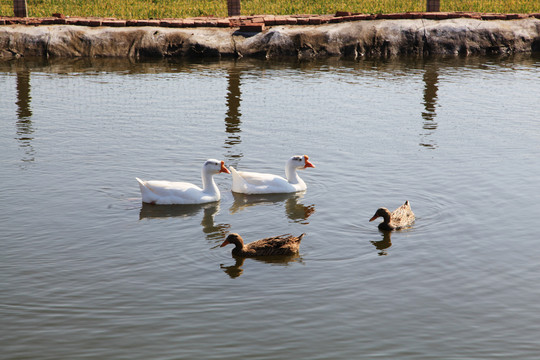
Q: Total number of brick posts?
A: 3